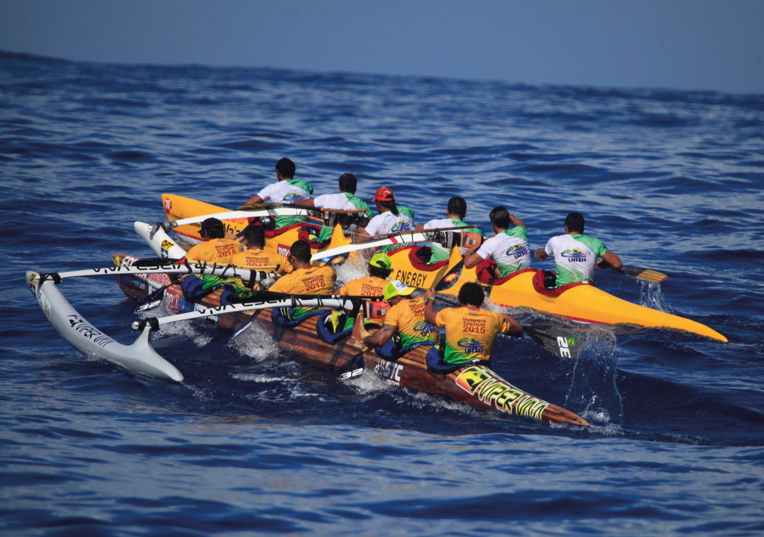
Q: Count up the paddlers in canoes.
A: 12